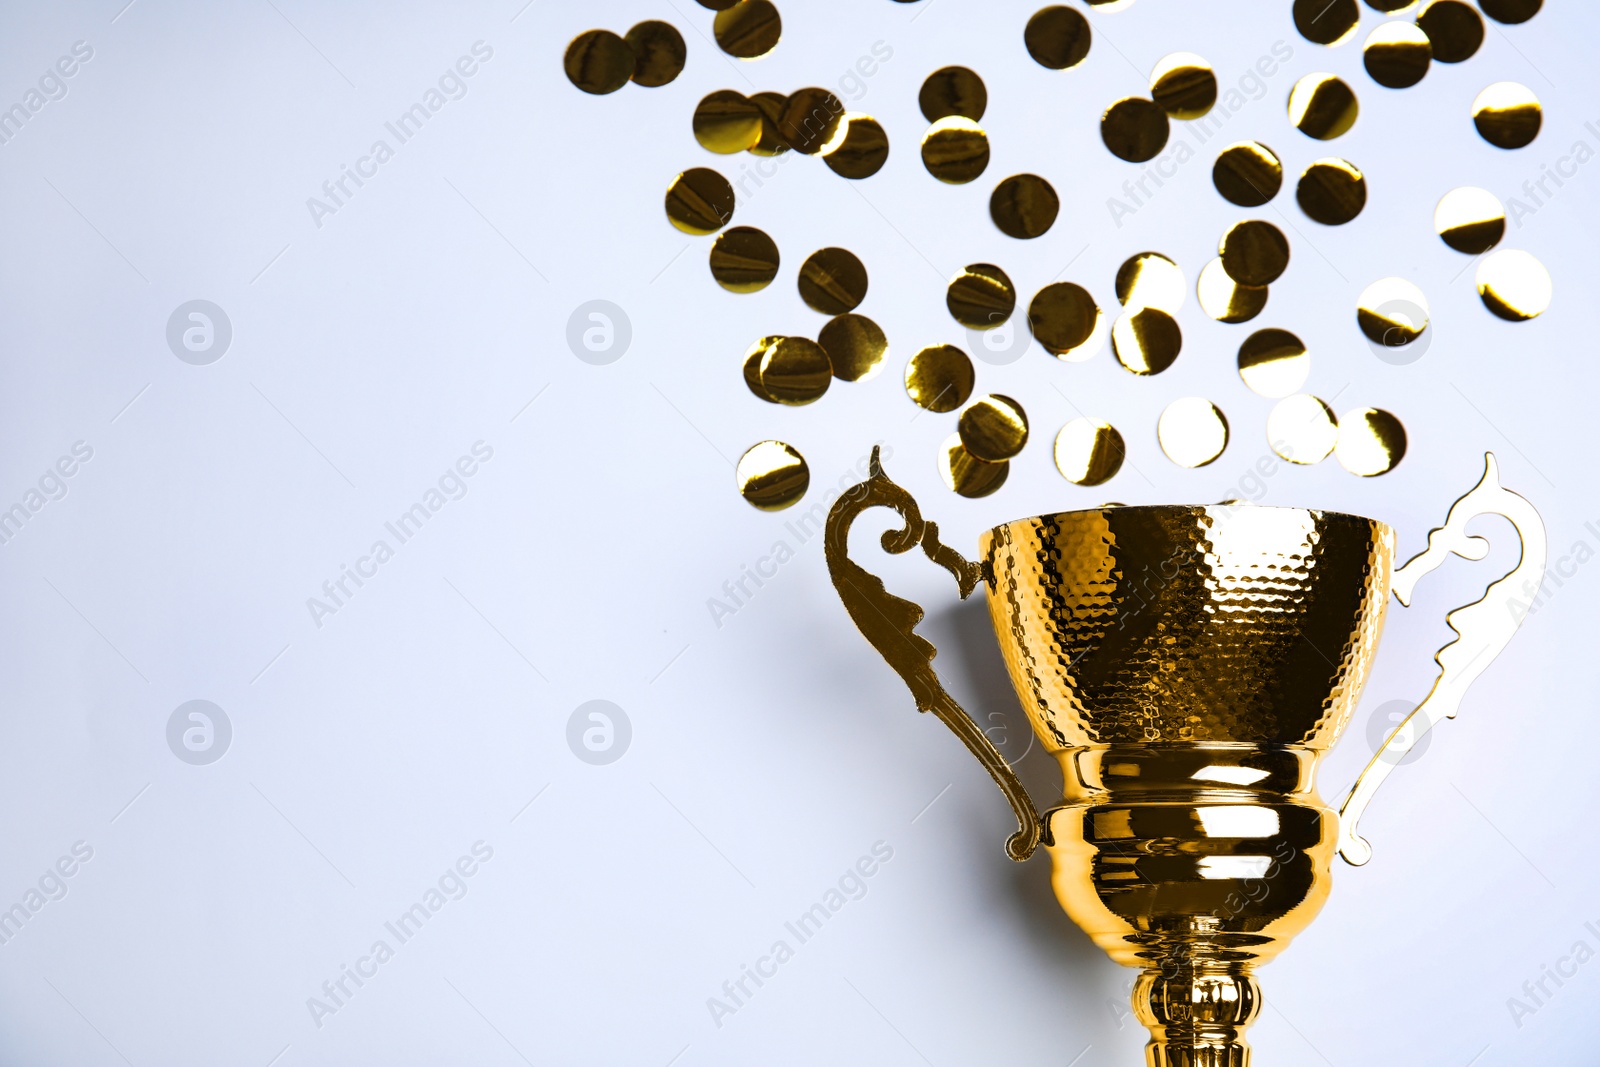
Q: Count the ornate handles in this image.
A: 2